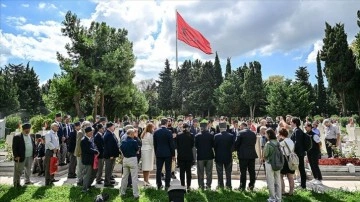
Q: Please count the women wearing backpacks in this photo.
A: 2